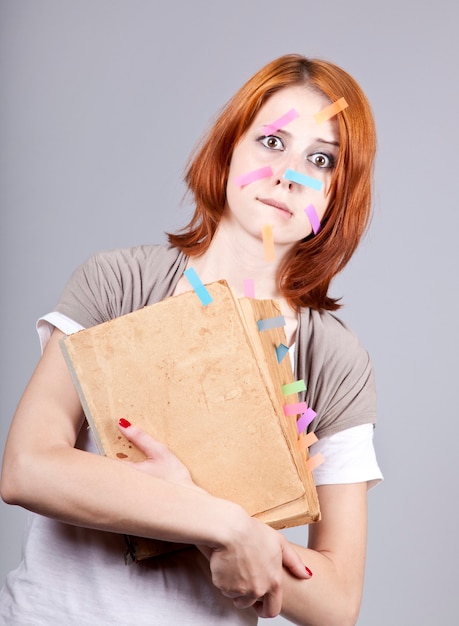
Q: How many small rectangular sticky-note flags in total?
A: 15